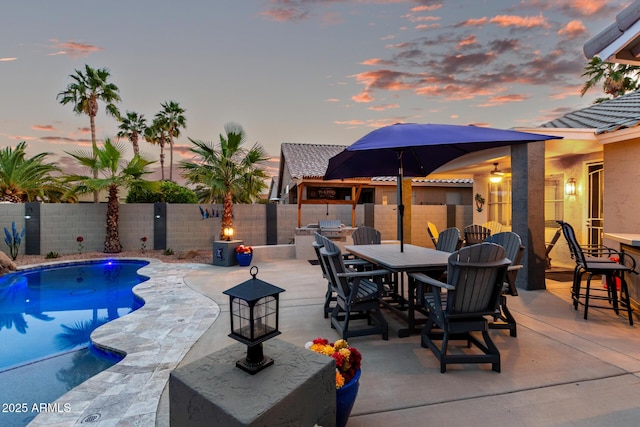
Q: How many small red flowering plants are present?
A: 2